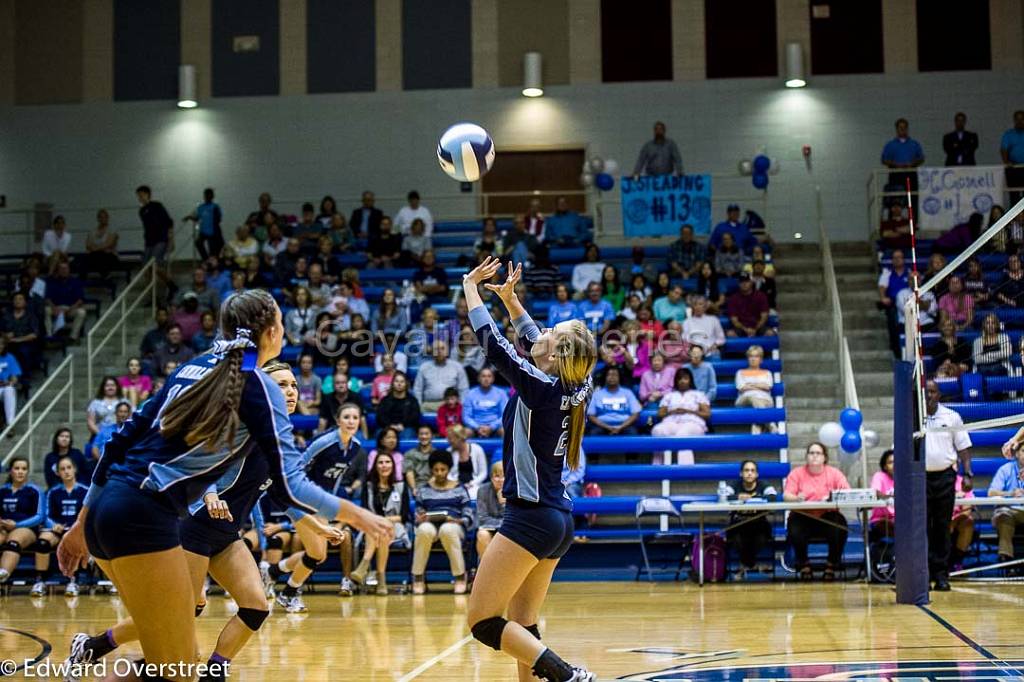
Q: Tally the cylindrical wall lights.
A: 3